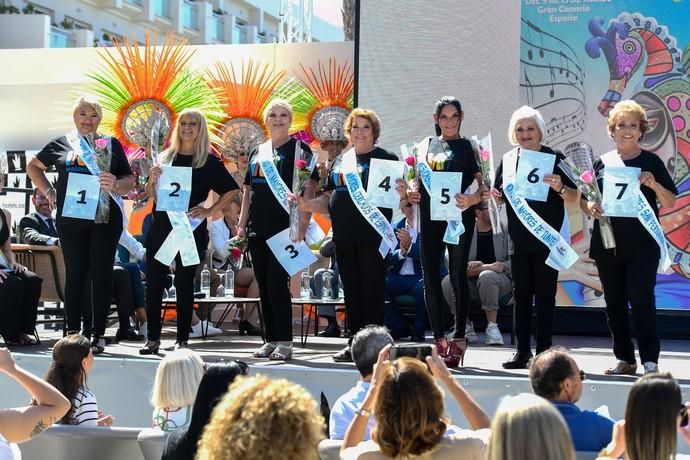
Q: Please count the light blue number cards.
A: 7